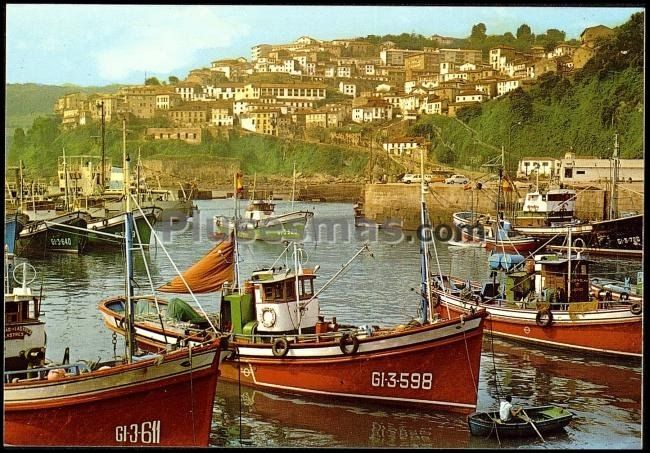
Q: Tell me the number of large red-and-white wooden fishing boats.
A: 3